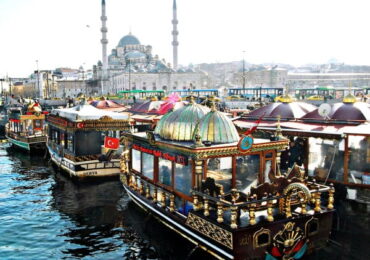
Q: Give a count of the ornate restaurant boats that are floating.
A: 3